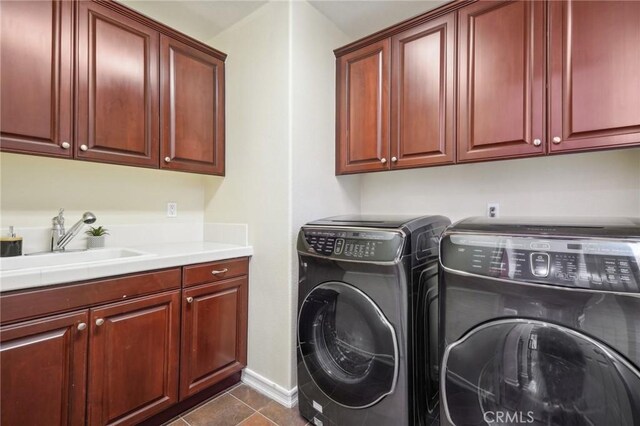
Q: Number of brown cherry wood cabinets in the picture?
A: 10